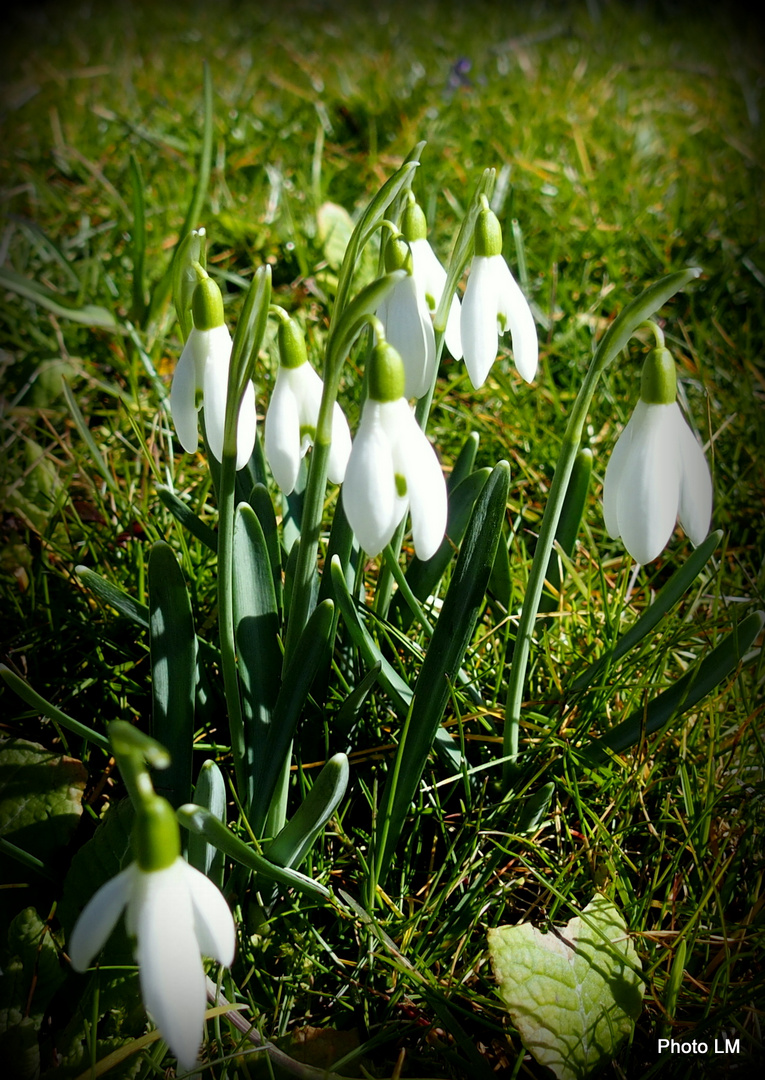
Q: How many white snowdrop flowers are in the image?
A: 8